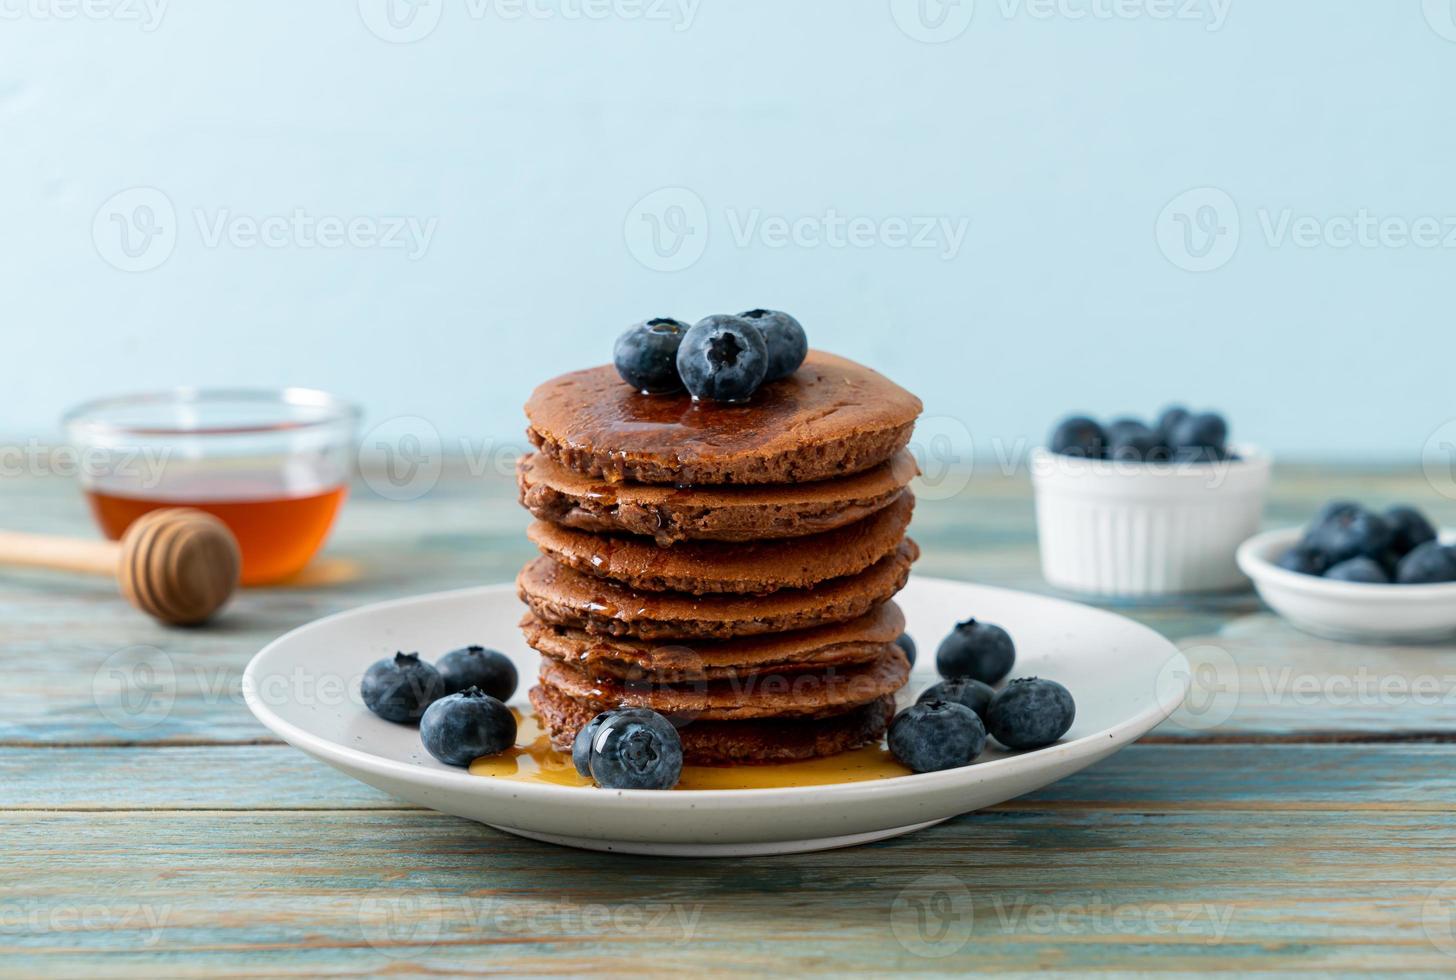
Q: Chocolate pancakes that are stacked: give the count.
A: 7